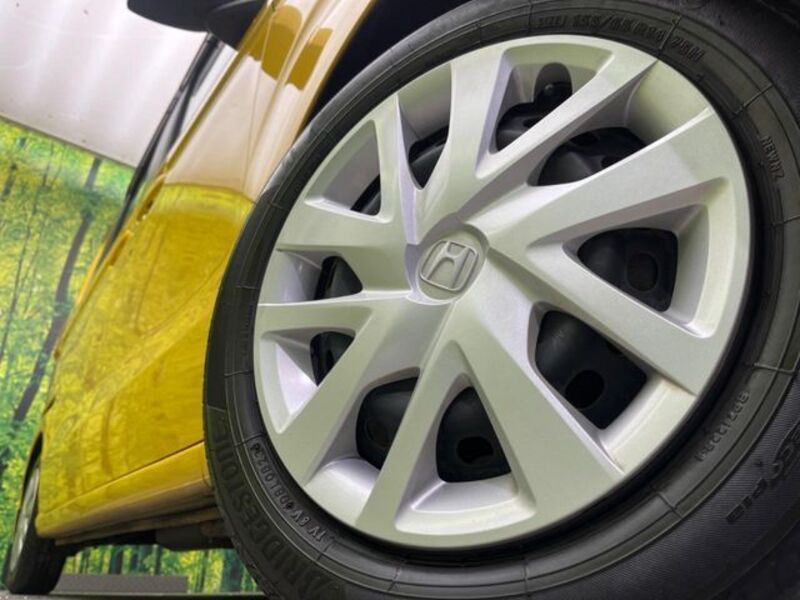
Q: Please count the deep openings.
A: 10